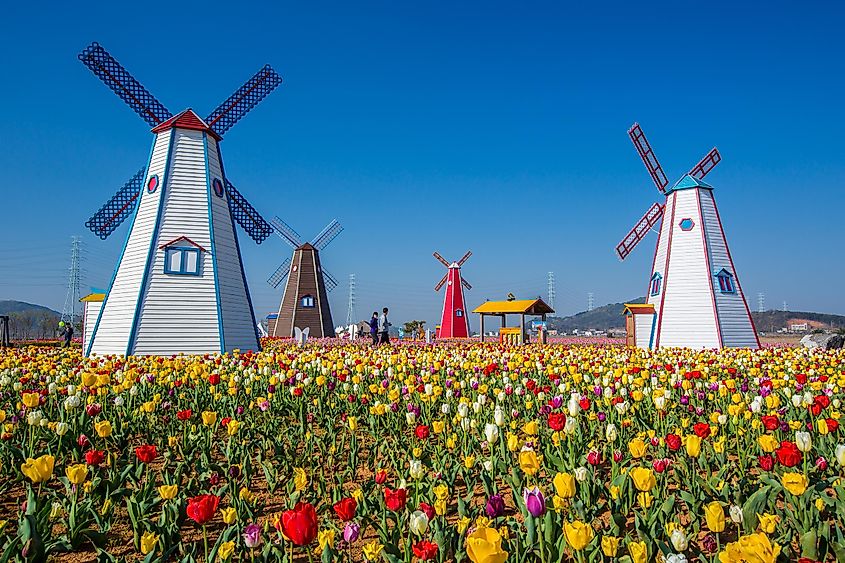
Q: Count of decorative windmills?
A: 4